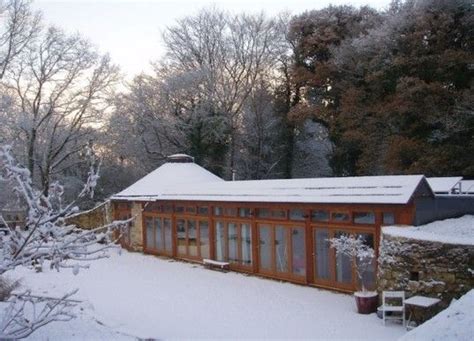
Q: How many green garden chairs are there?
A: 0